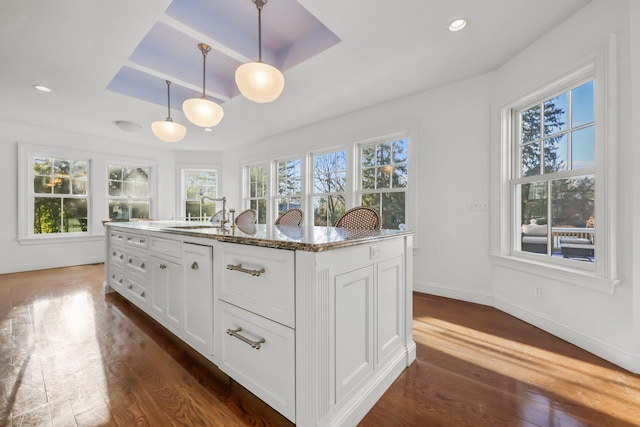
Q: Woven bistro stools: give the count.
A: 4